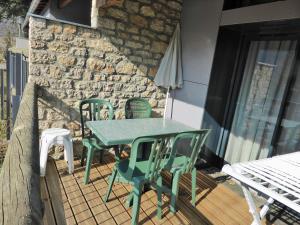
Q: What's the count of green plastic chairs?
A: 4